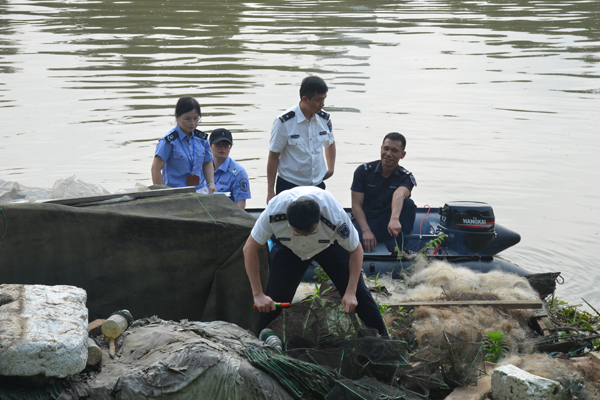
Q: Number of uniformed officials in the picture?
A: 5